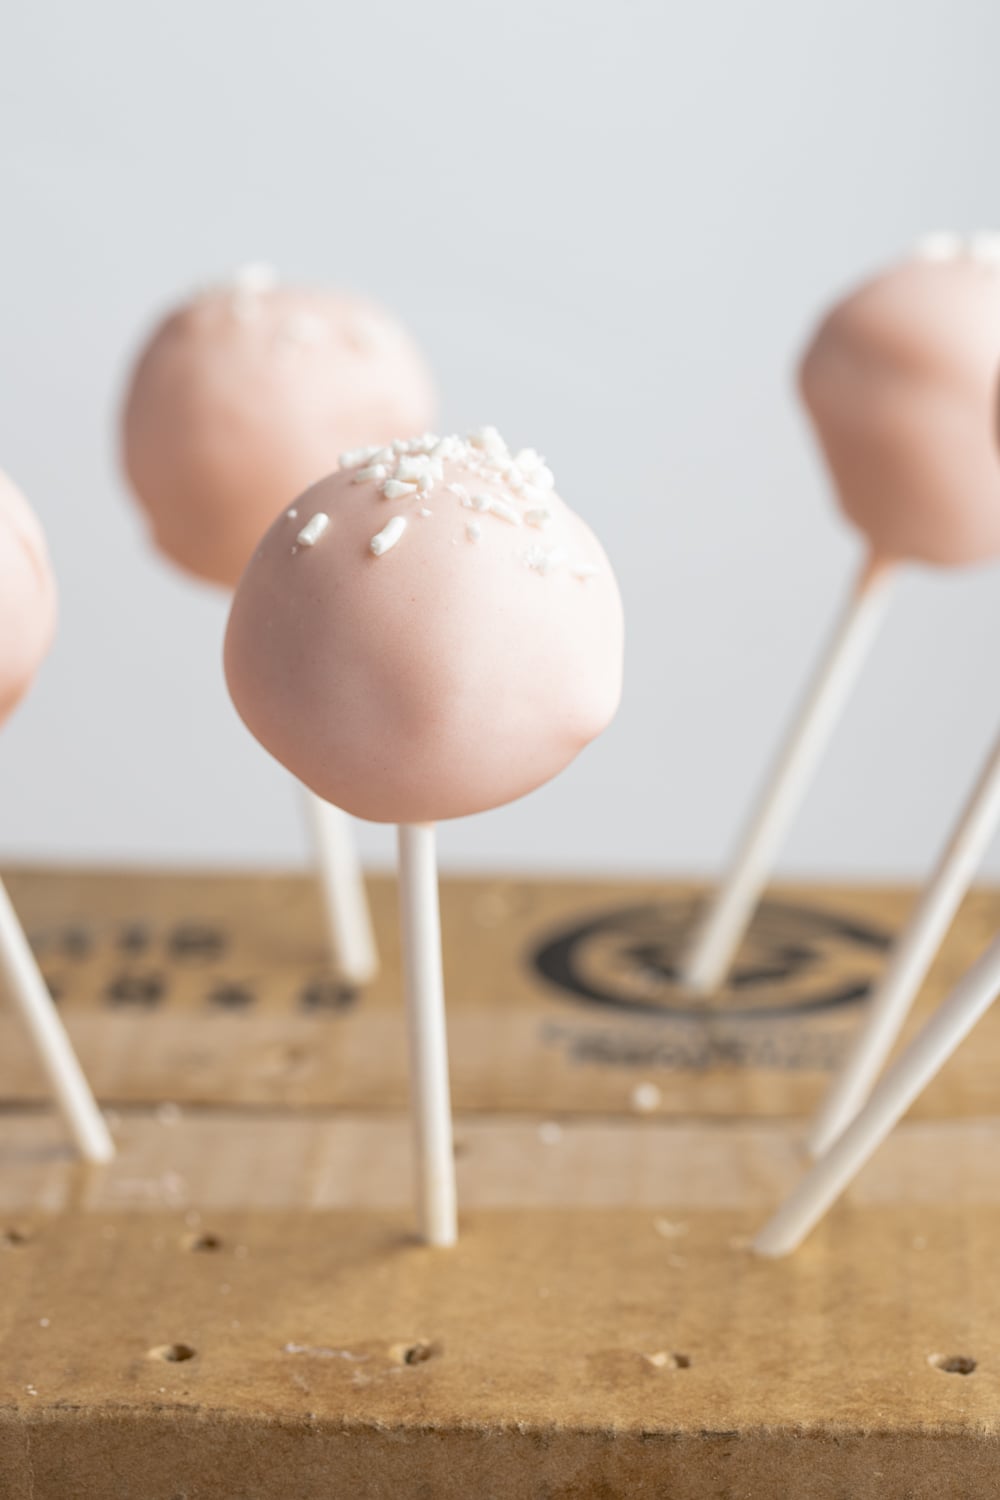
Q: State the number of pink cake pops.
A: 4